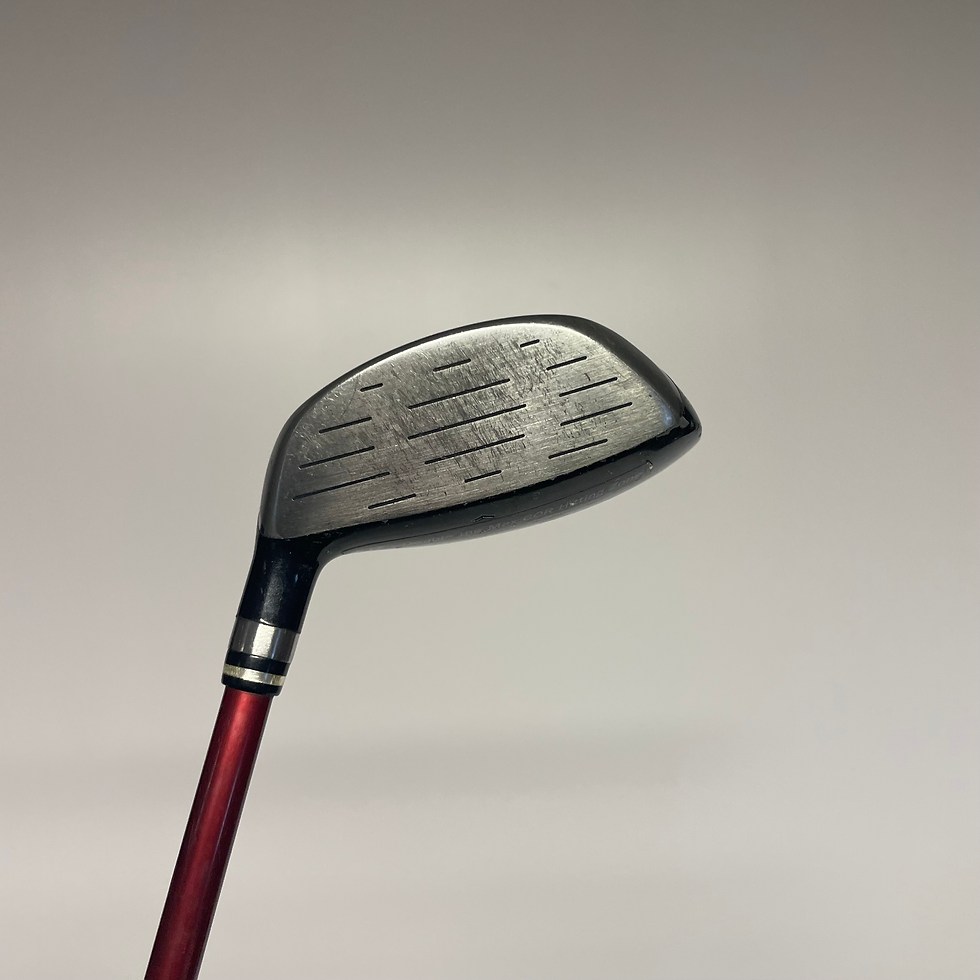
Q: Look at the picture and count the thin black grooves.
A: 15